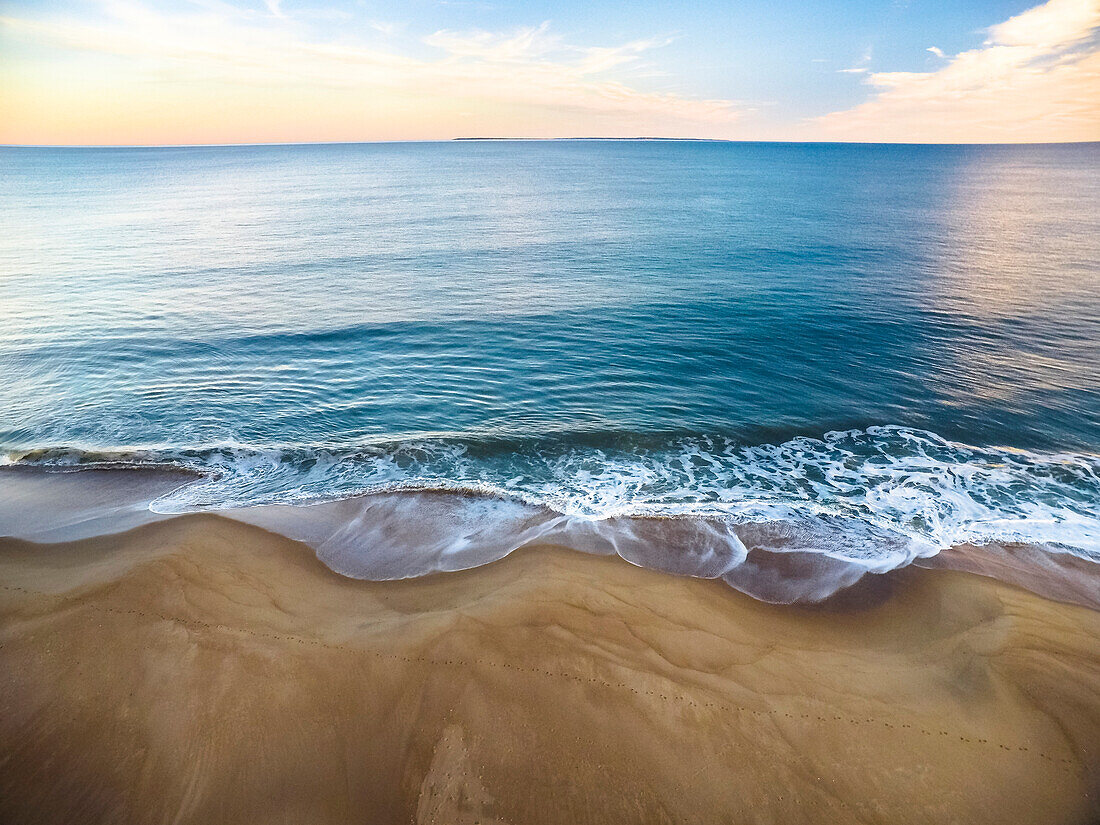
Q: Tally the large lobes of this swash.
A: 3